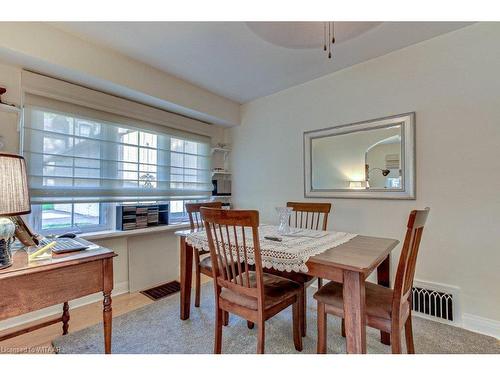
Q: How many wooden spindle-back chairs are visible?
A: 4